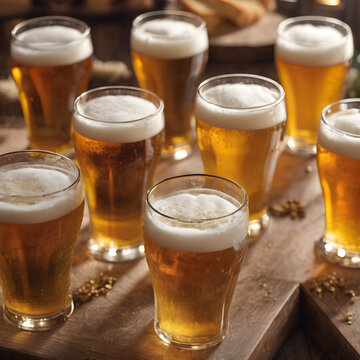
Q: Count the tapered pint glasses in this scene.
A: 8